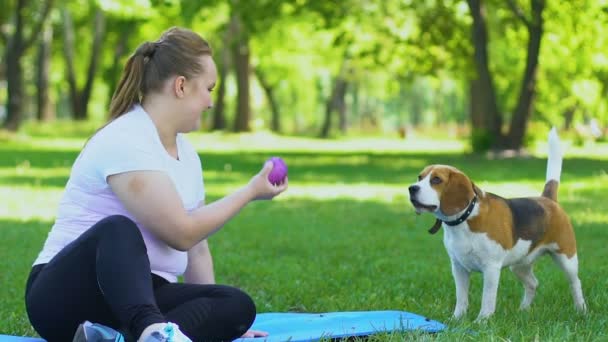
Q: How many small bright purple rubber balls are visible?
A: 1